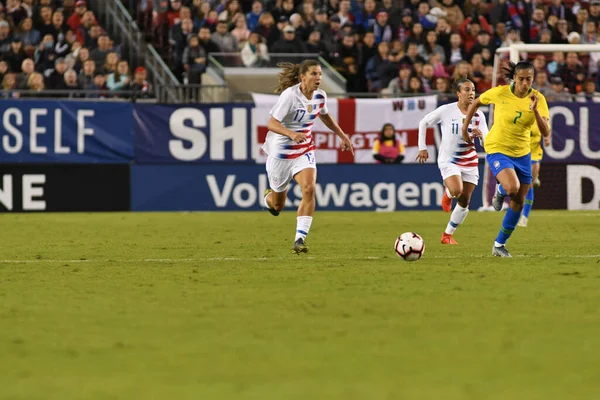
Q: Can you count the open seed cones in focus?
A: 0